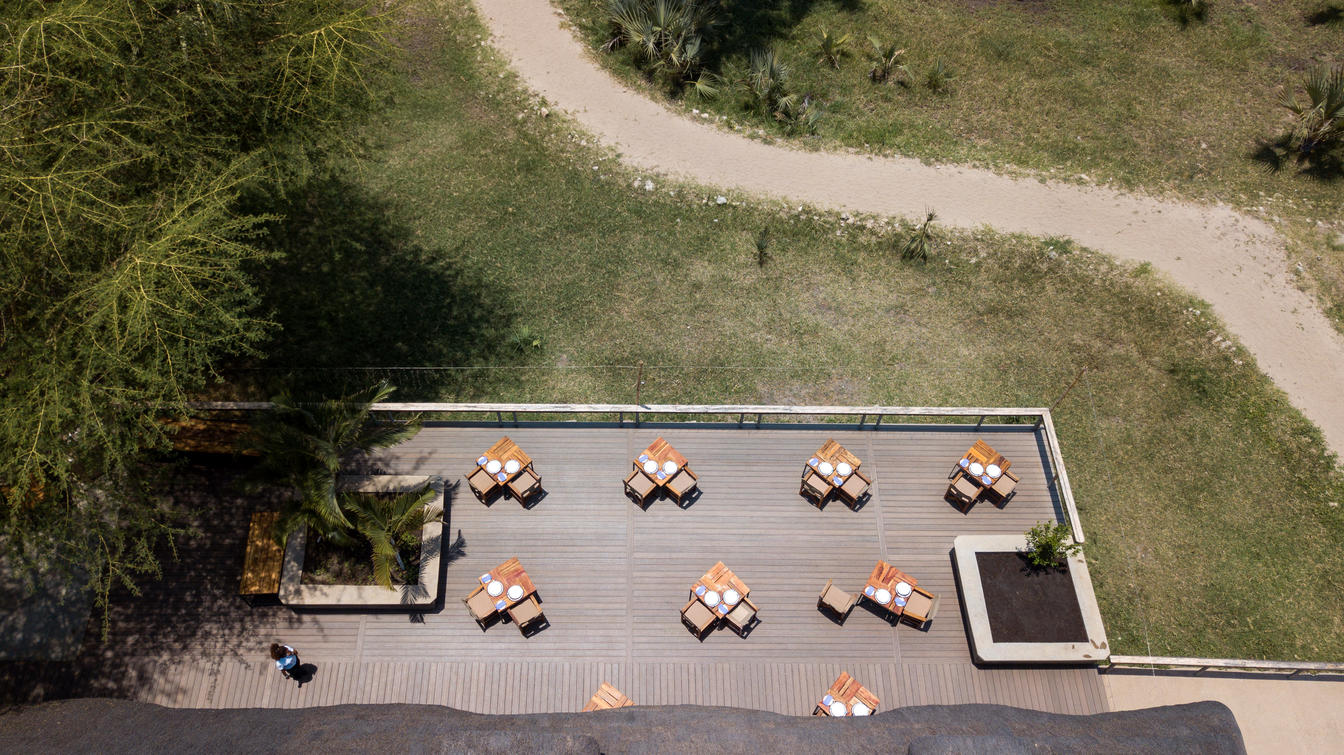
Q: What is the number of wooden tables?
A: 9